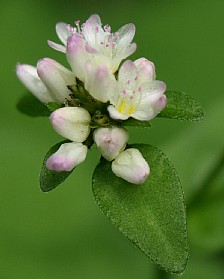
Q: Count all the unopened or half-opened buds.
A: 7